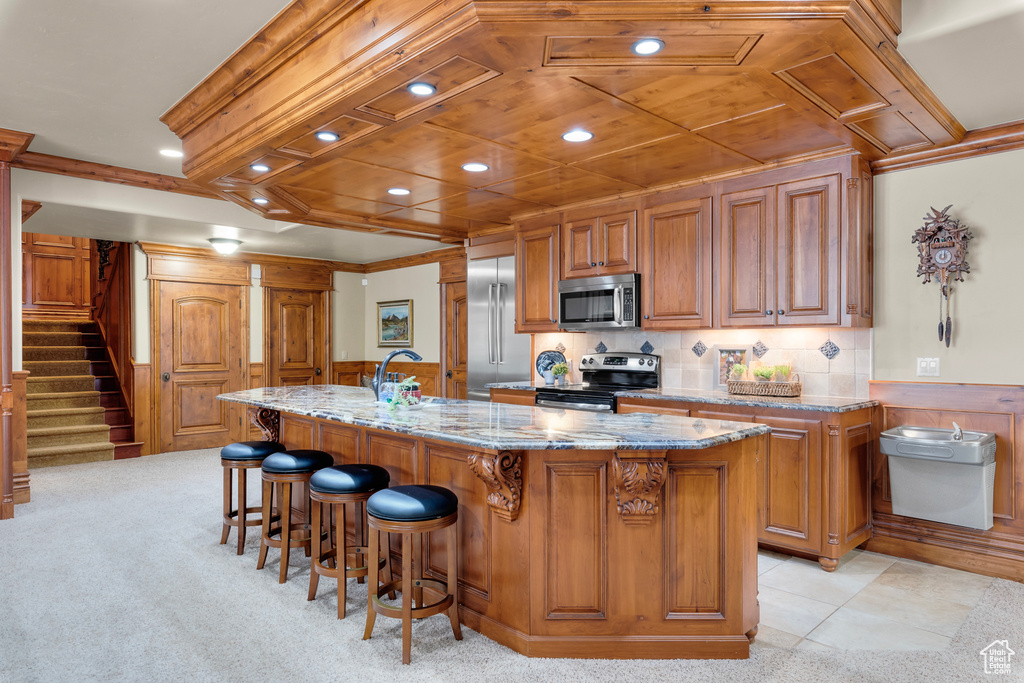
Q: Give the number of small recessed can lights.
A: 9